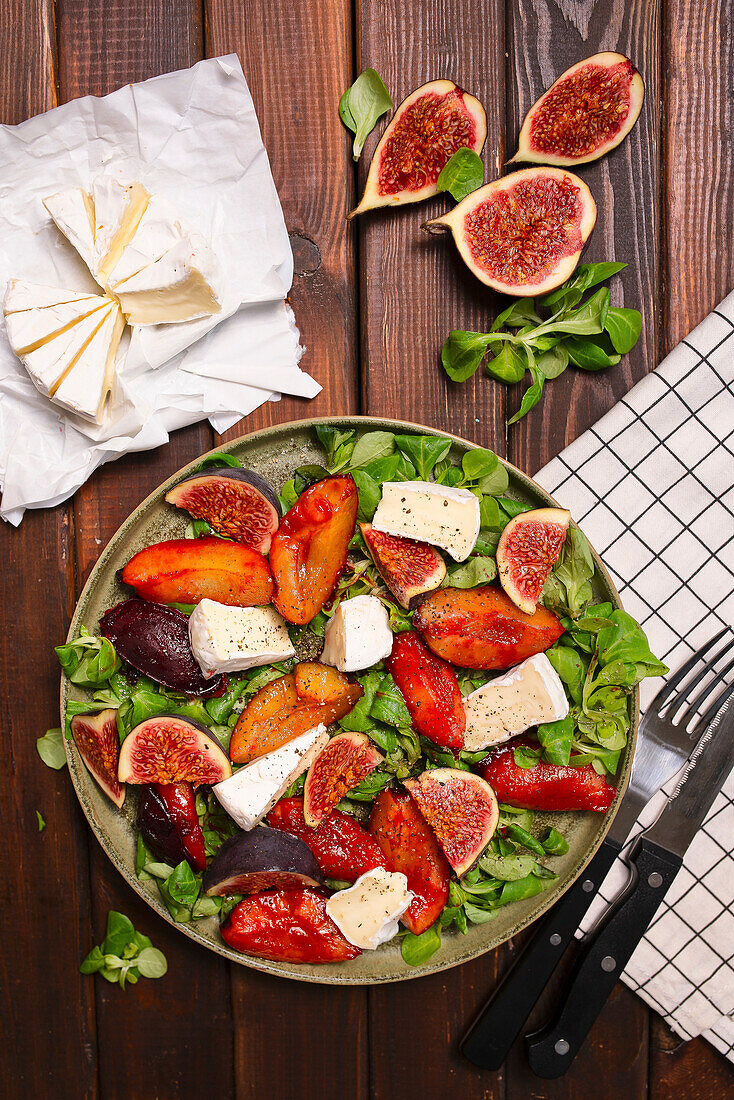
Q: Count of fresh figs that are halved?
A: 3